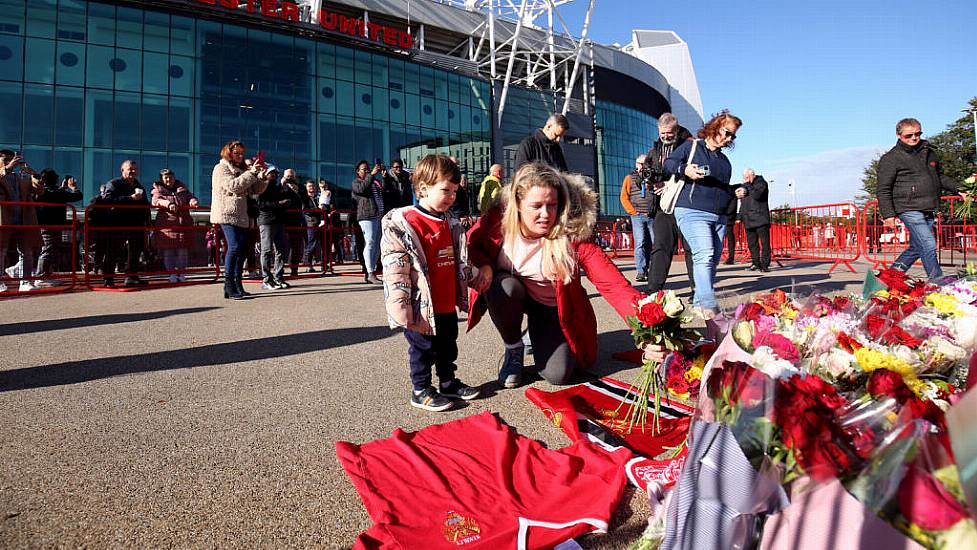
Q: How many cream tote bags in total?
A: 1